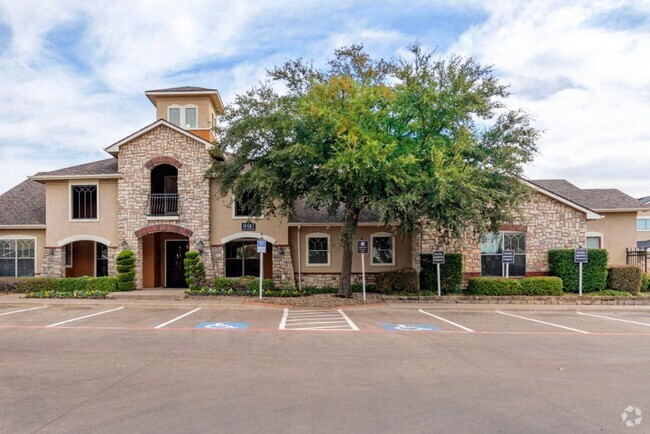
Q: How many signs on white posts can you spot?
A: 5